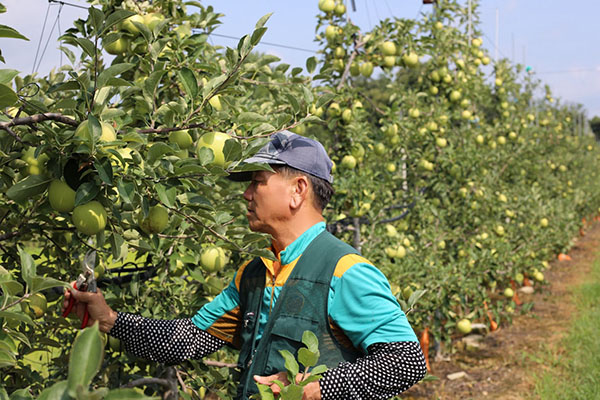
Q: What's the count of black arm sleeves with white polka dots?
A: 2